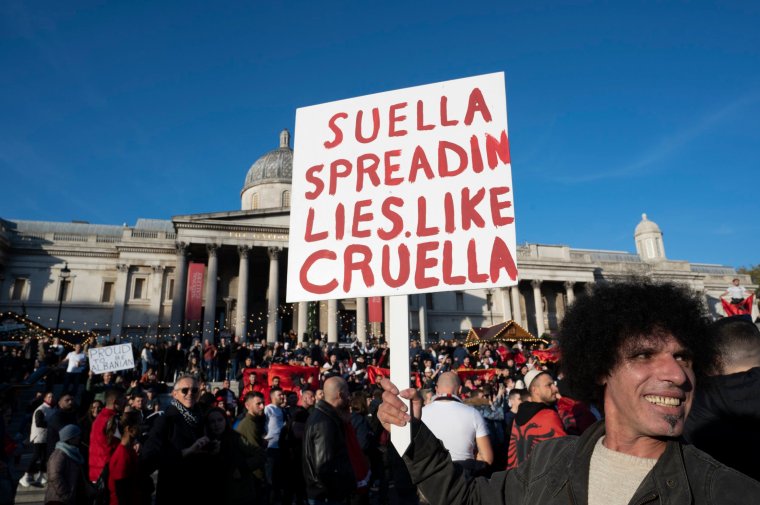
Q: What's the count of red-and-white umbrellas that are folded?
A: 0